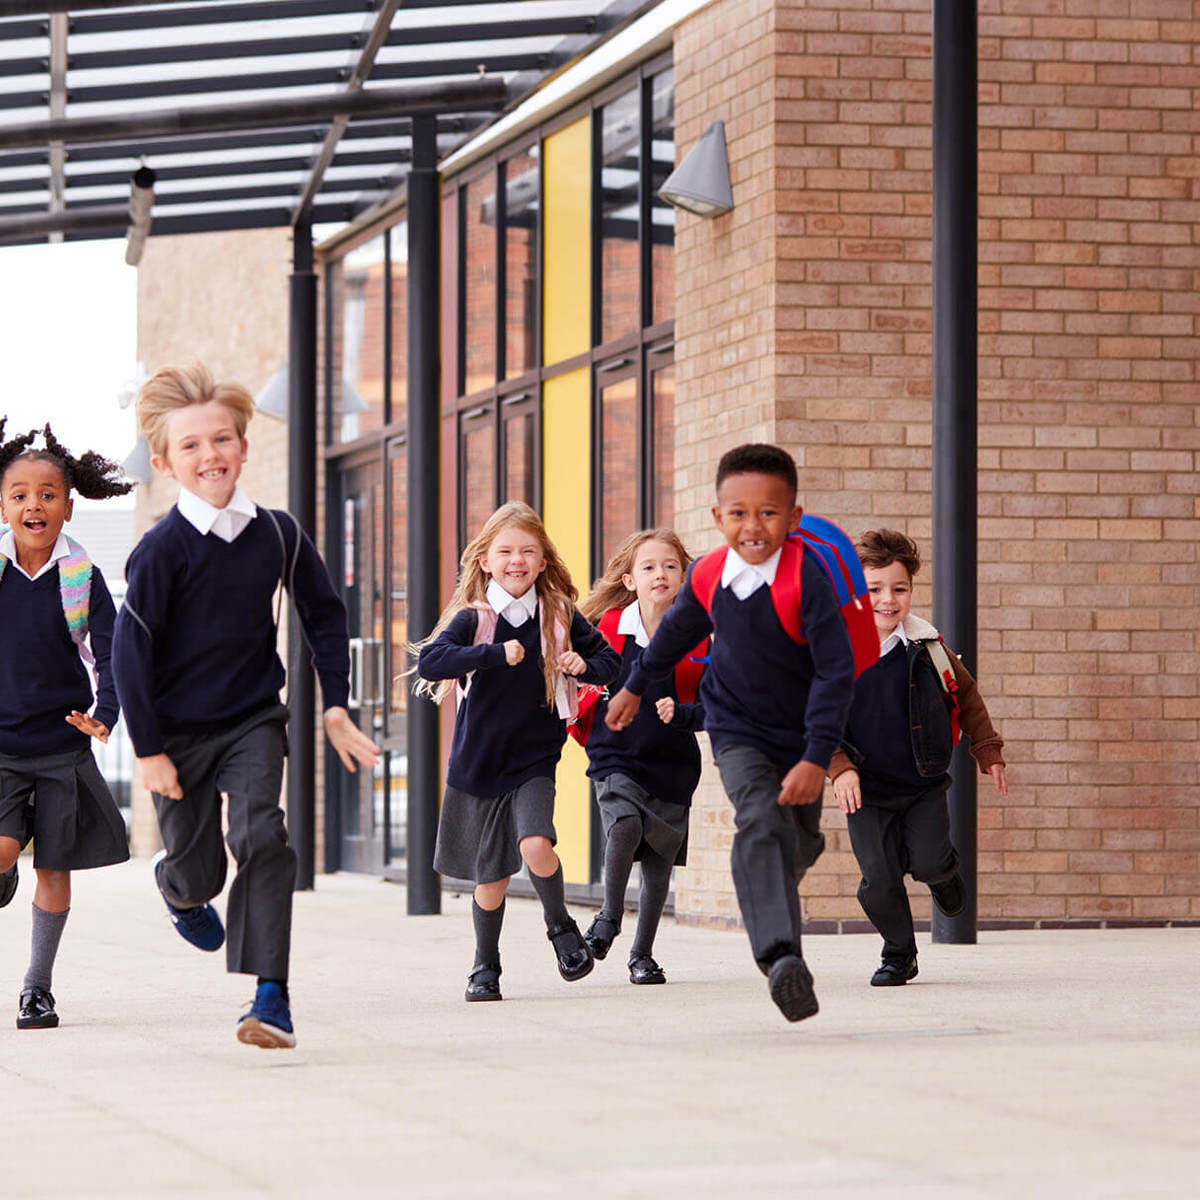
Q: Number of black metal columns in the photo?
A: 3